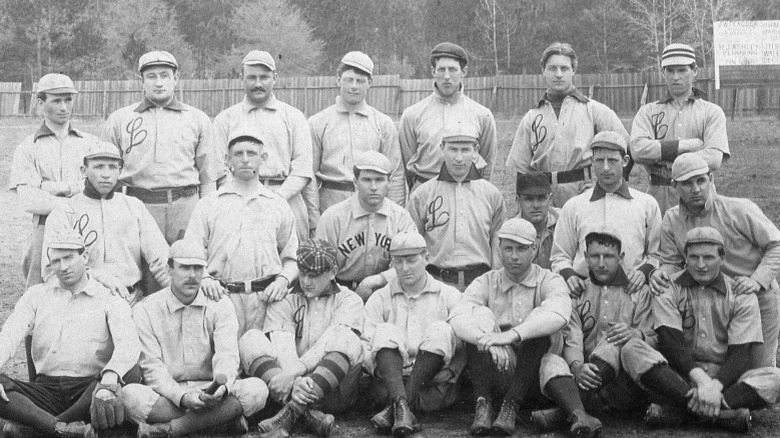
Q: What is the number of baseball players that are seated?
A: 7